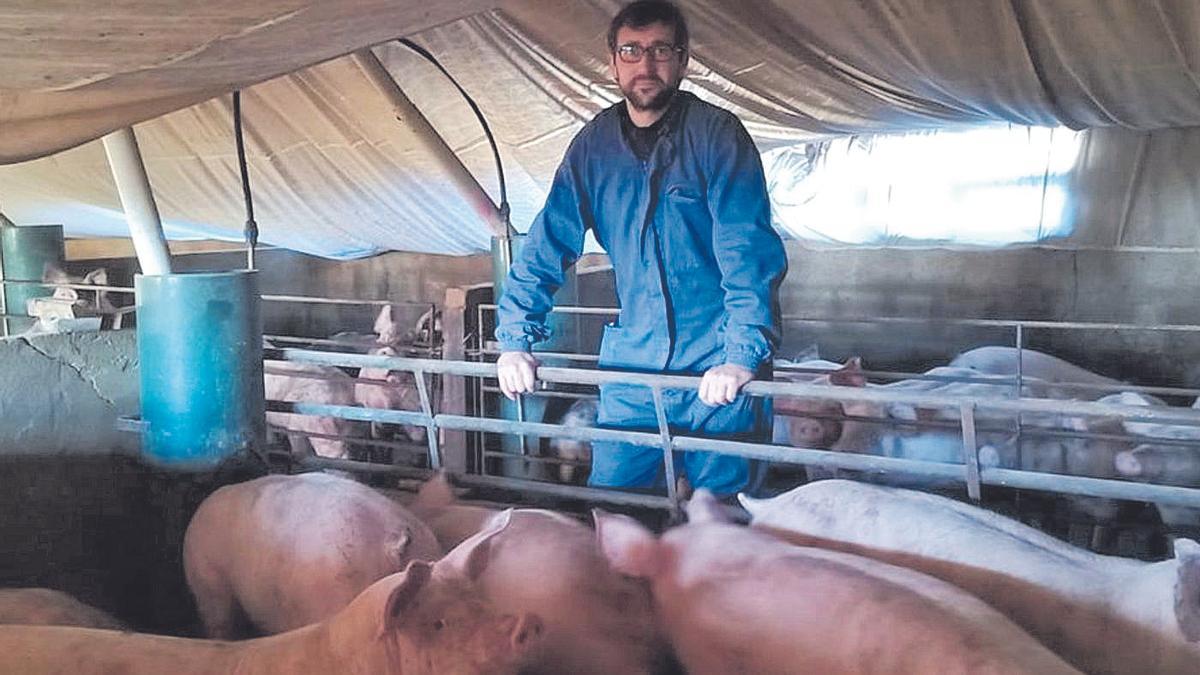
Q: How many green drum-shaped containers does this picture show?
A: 3